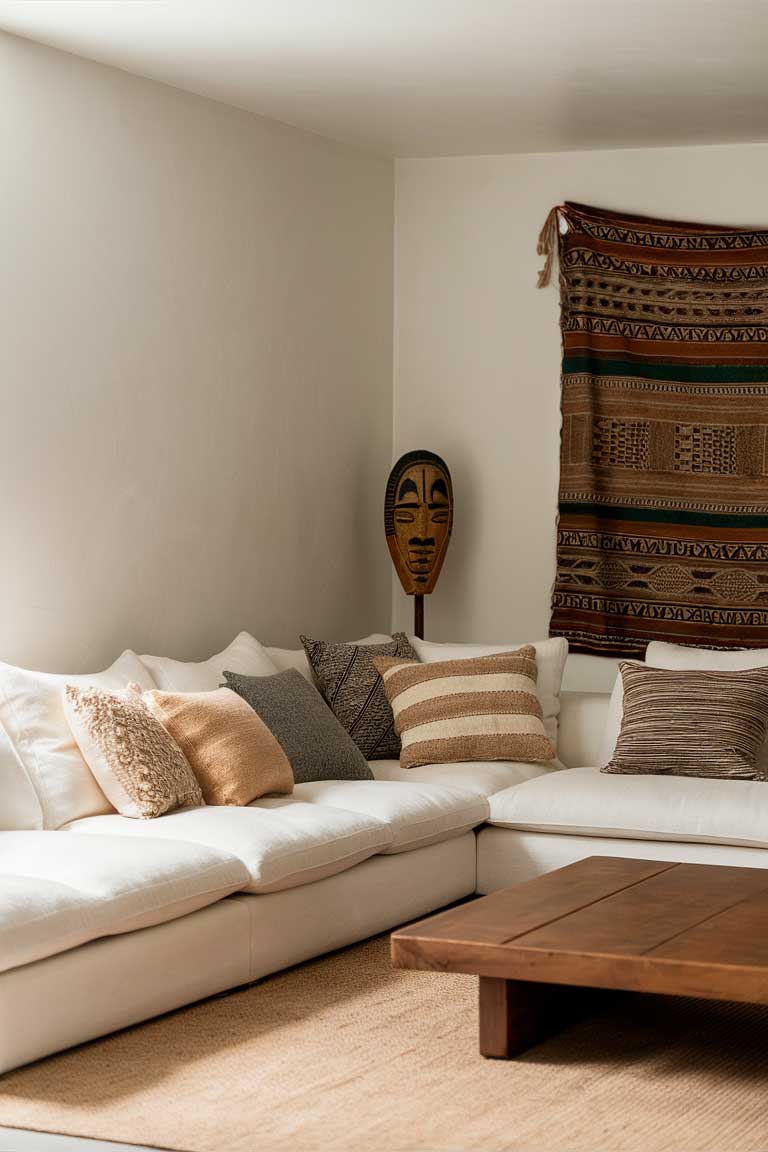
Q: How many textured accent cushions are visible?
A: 6